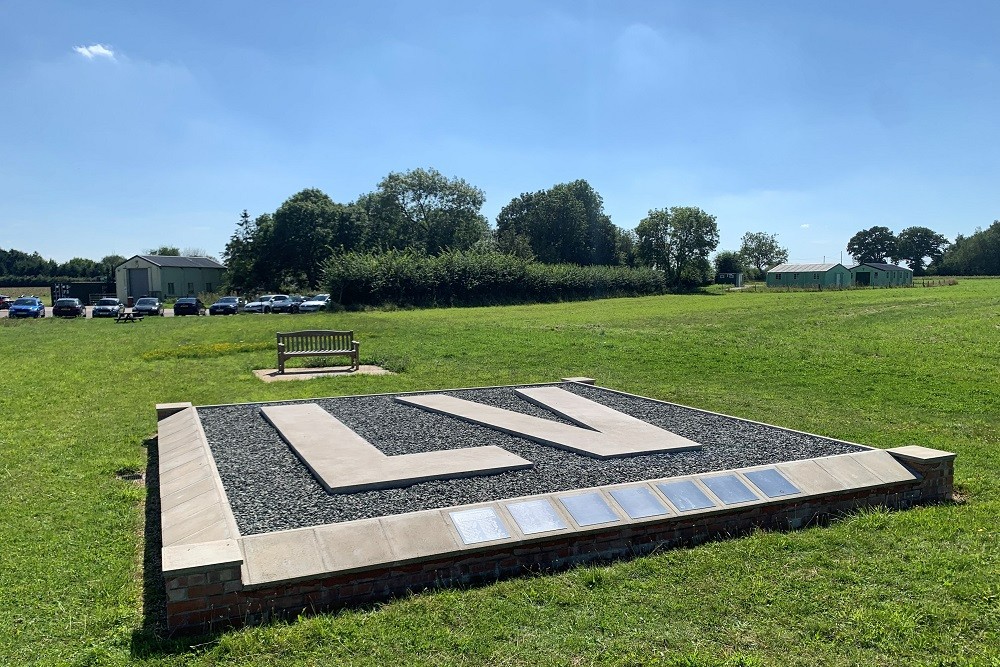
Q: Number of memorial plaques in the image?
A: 7